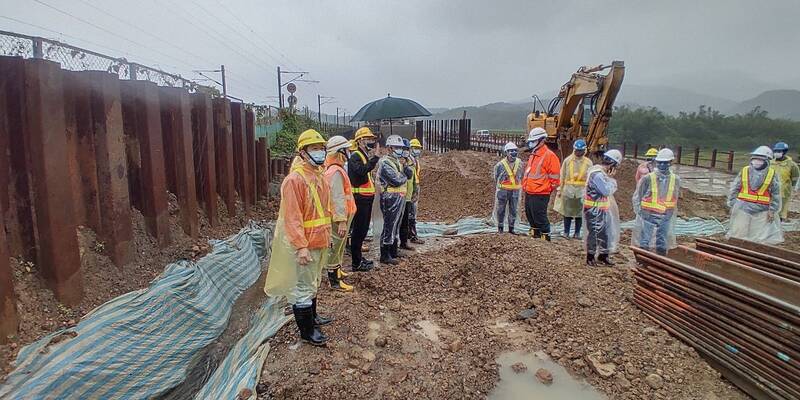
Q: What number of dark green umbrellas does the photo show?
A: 1